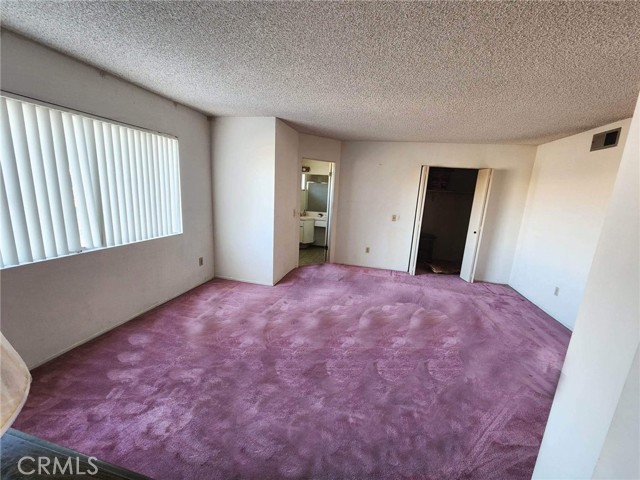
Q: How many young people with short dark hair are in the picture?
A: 0